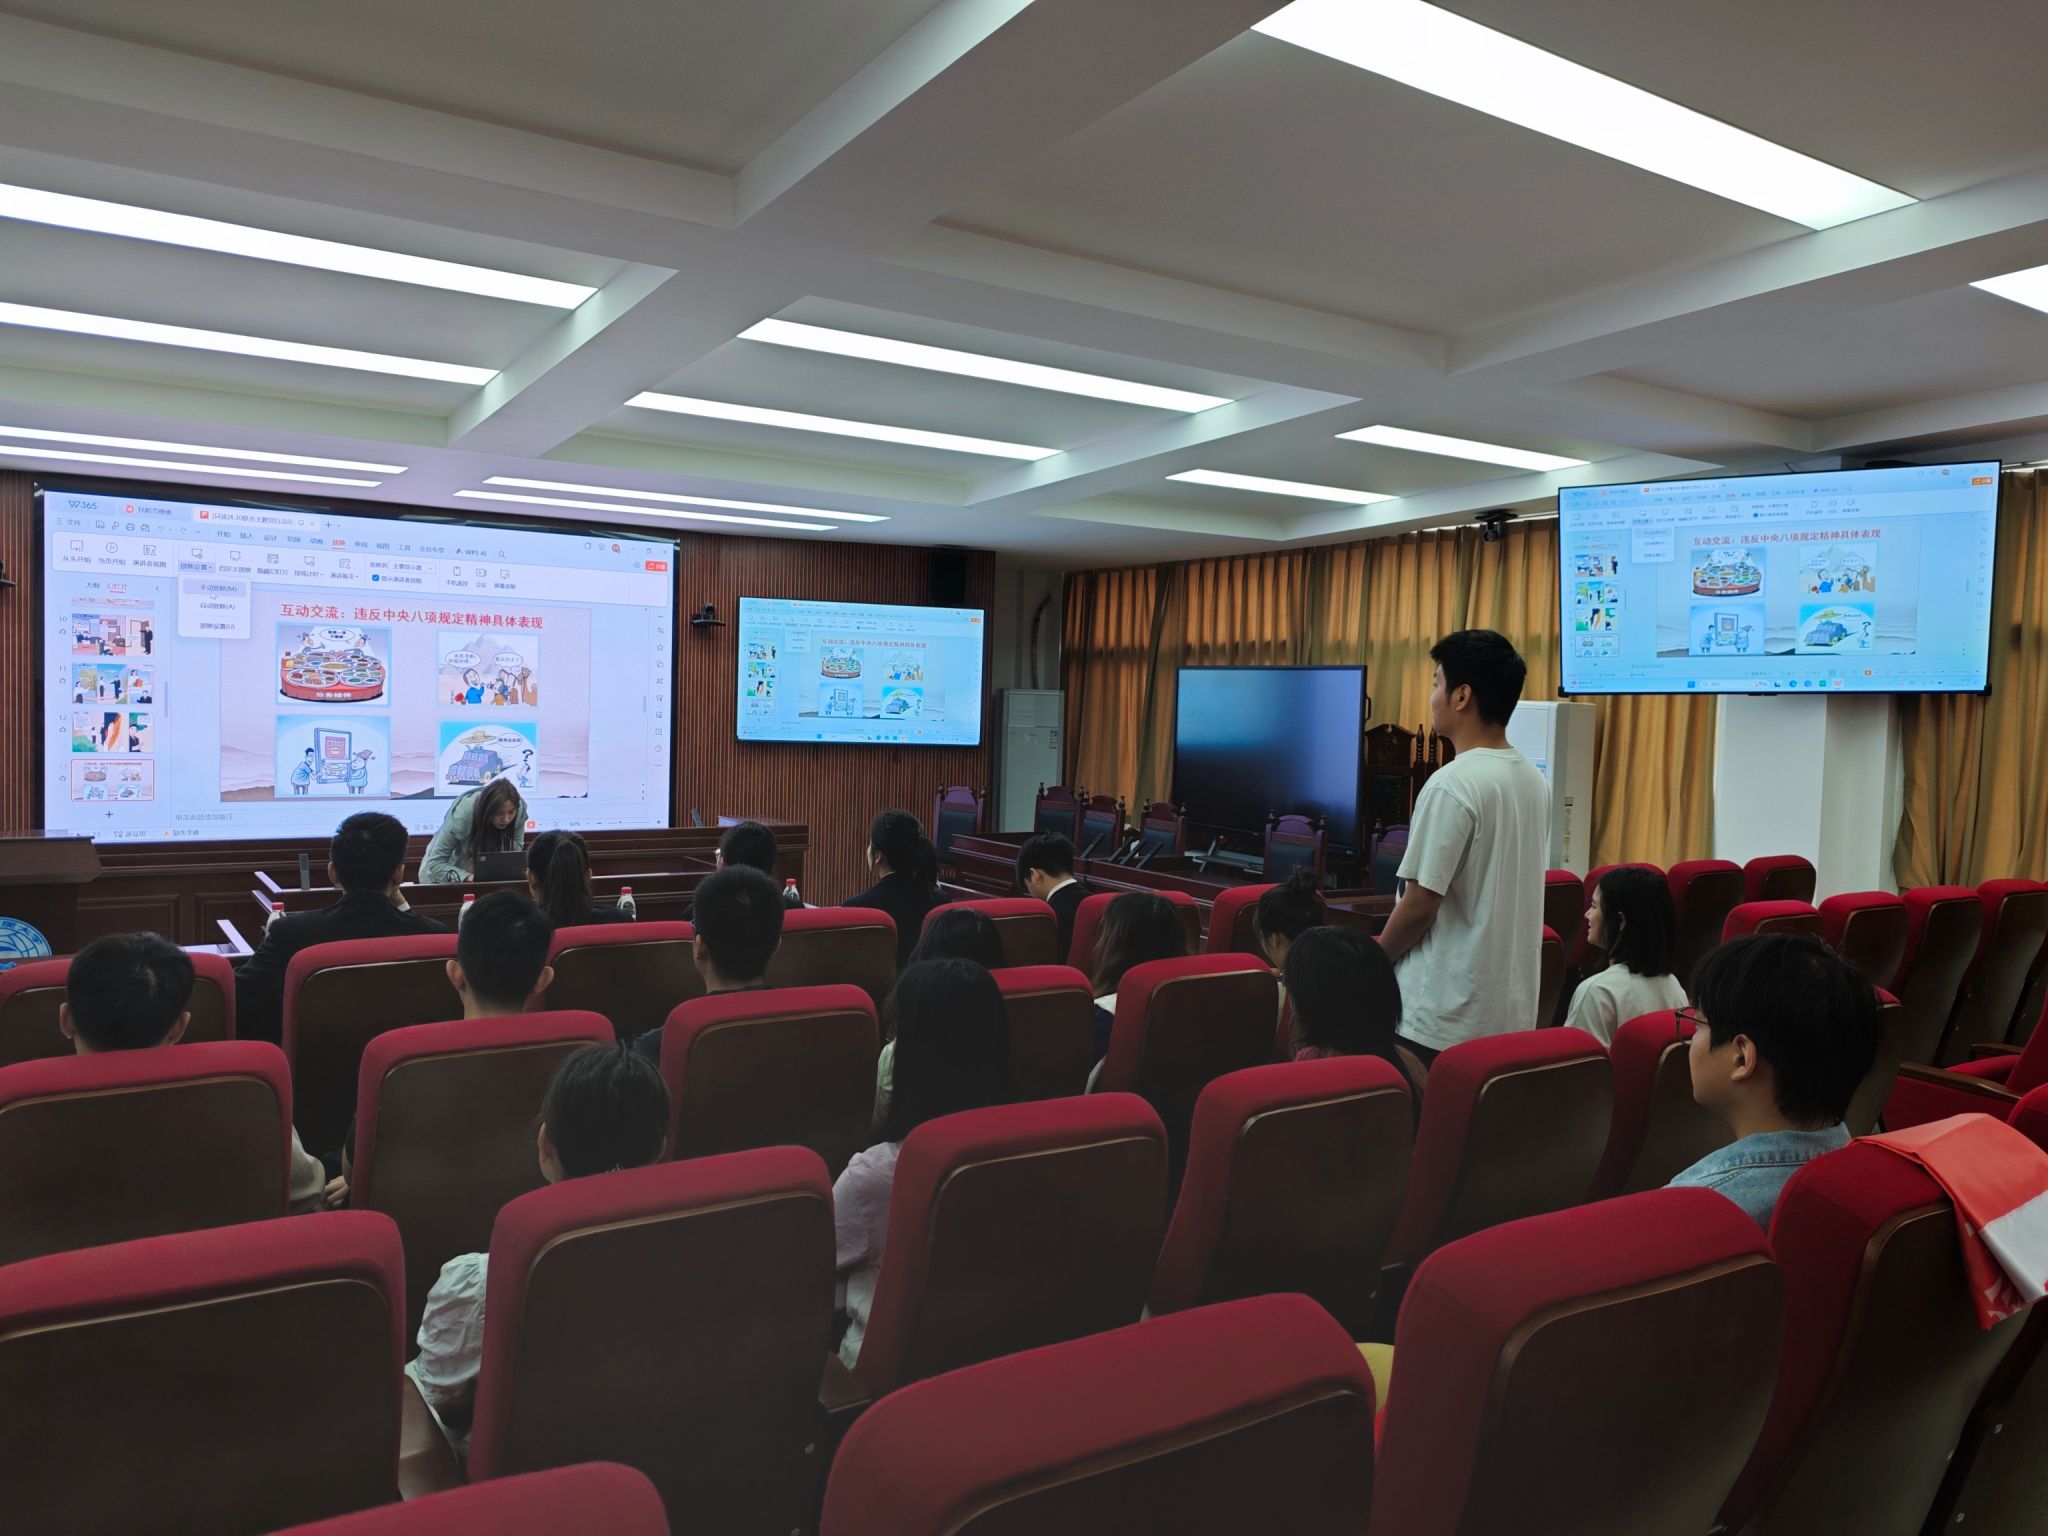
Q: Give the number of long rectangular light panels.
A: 12